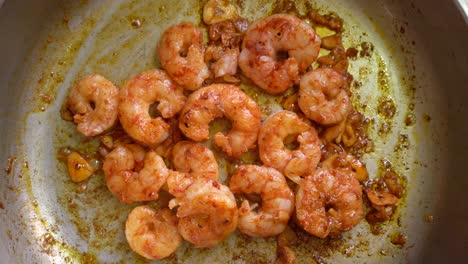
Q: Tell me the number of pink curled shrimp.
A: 13